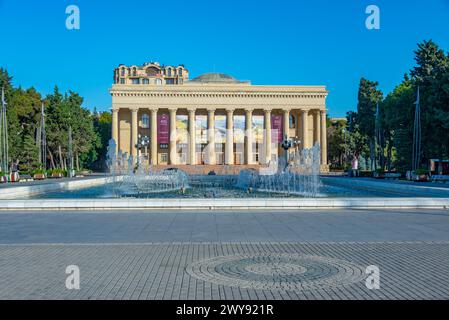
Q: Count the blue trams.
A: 0